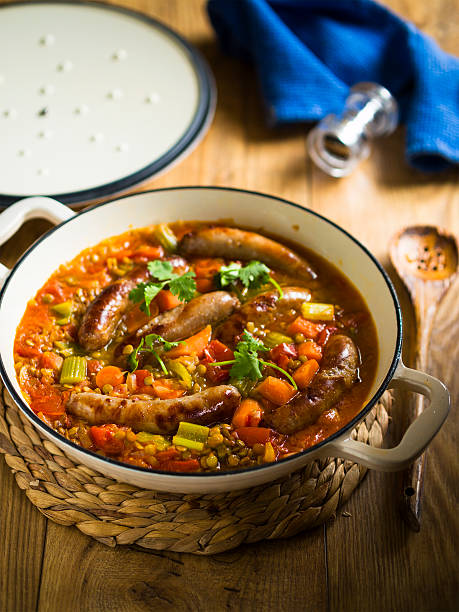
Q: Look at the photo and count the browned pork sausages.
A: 6